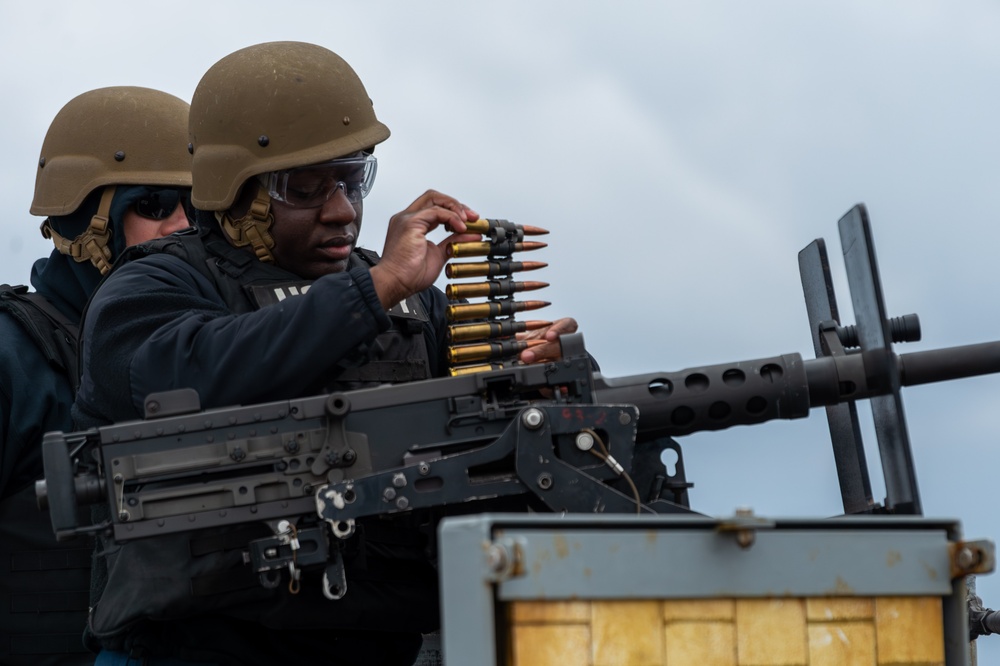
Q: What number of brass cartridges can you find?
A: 8